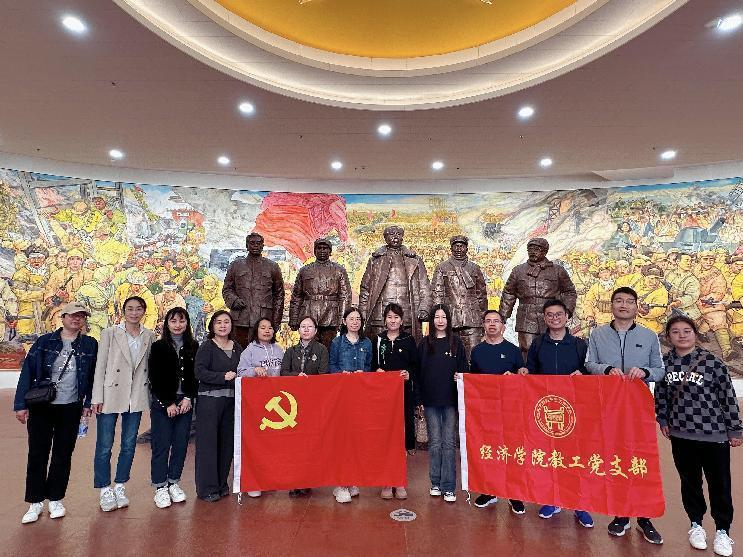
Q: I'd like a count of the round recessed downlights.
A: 11